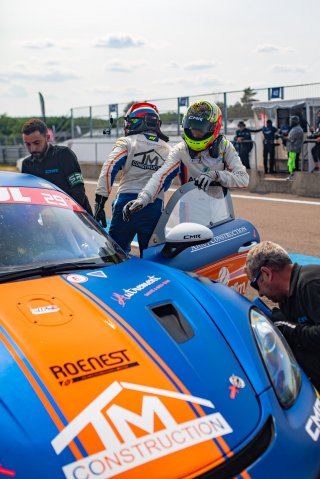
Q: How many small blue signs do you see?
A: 3